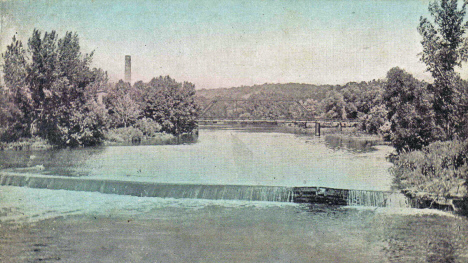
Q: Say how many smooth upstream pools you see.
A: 1